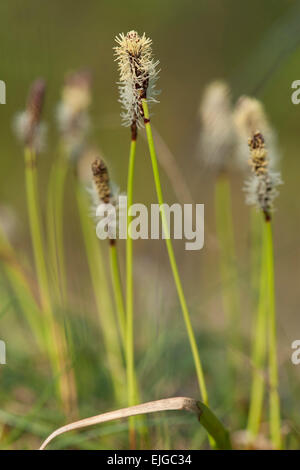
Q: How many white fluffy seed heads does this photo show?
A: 7